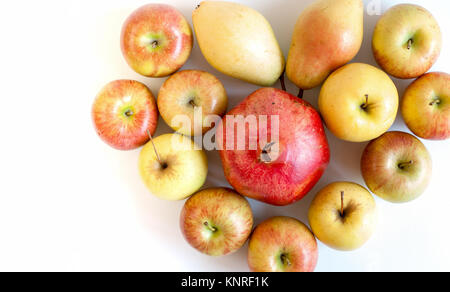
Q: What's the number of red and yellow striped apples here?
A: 8